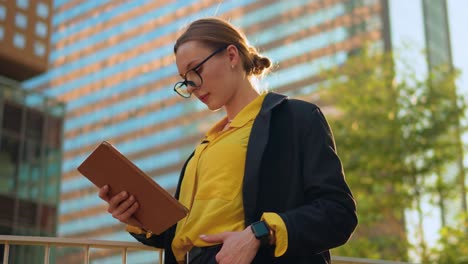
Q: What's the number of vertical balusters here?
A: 5